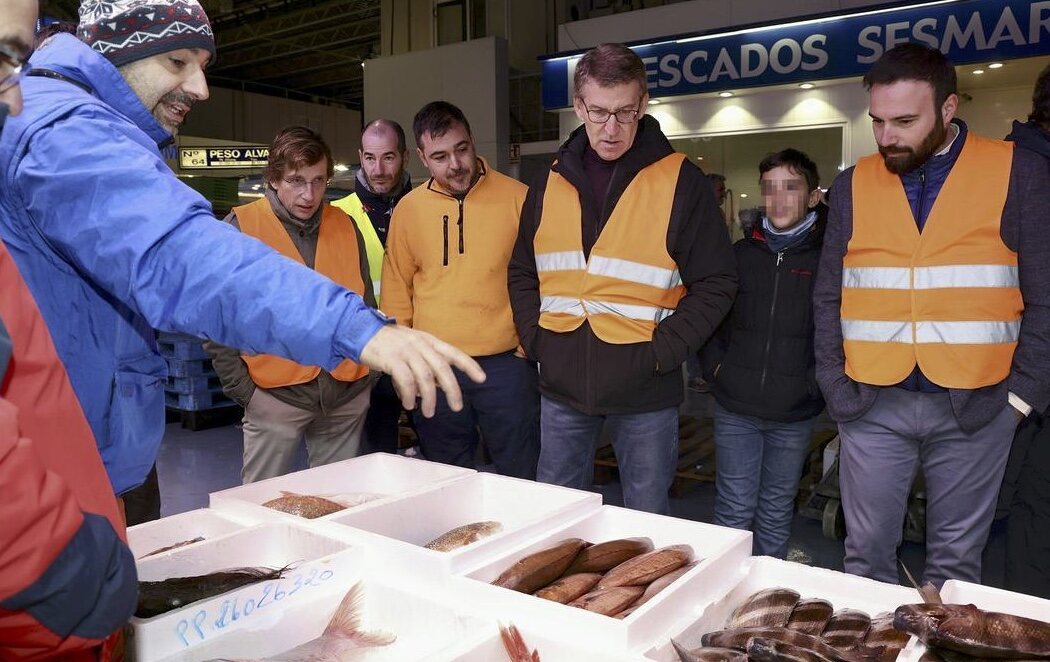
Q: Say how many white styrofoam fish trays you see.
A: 9